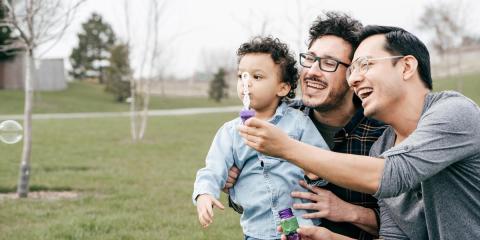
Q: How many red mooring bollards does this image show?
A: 0